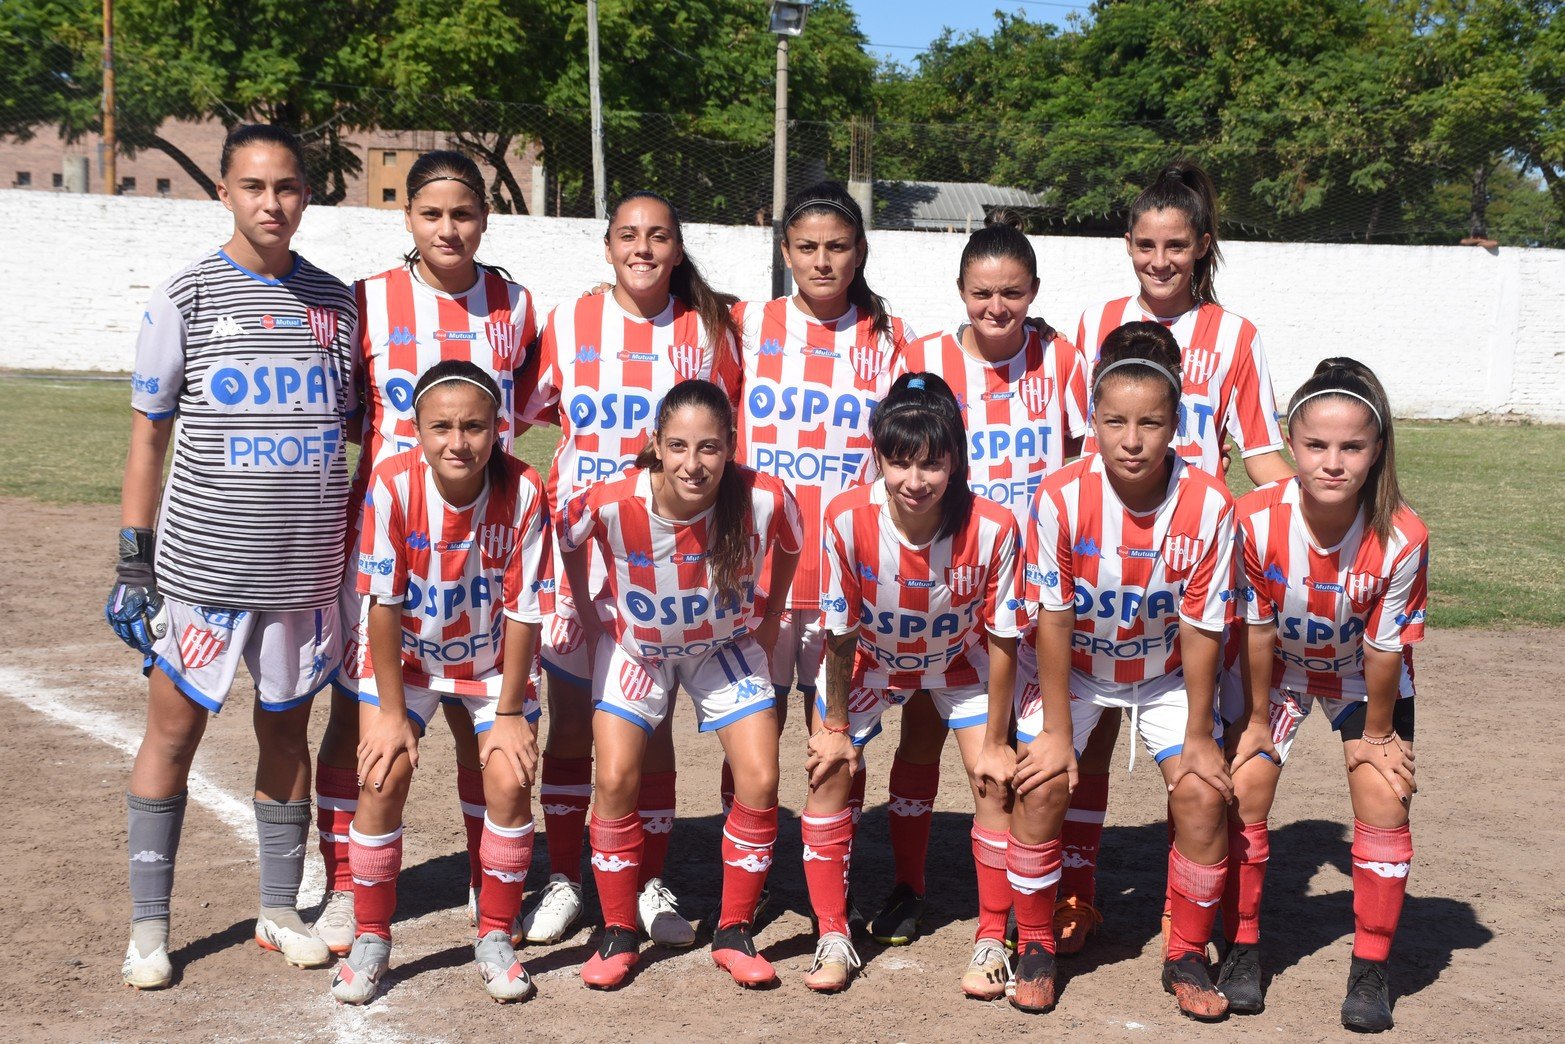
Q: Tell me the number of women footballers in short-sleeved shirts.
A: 11